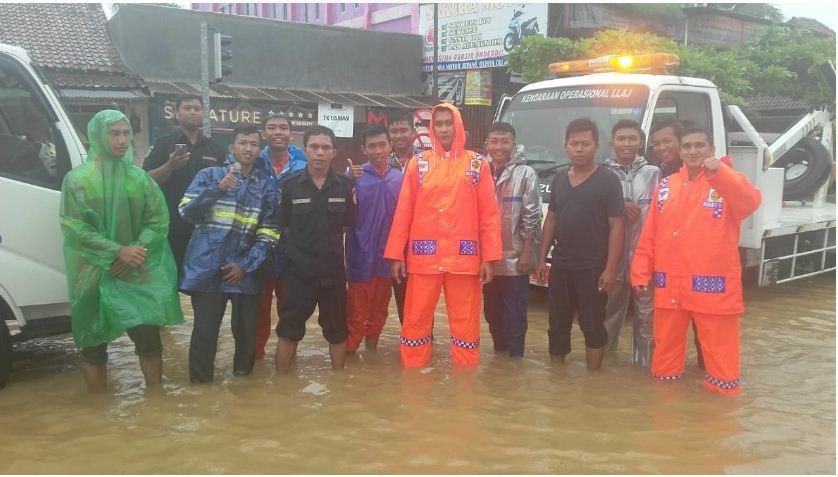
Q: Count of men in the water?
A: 13